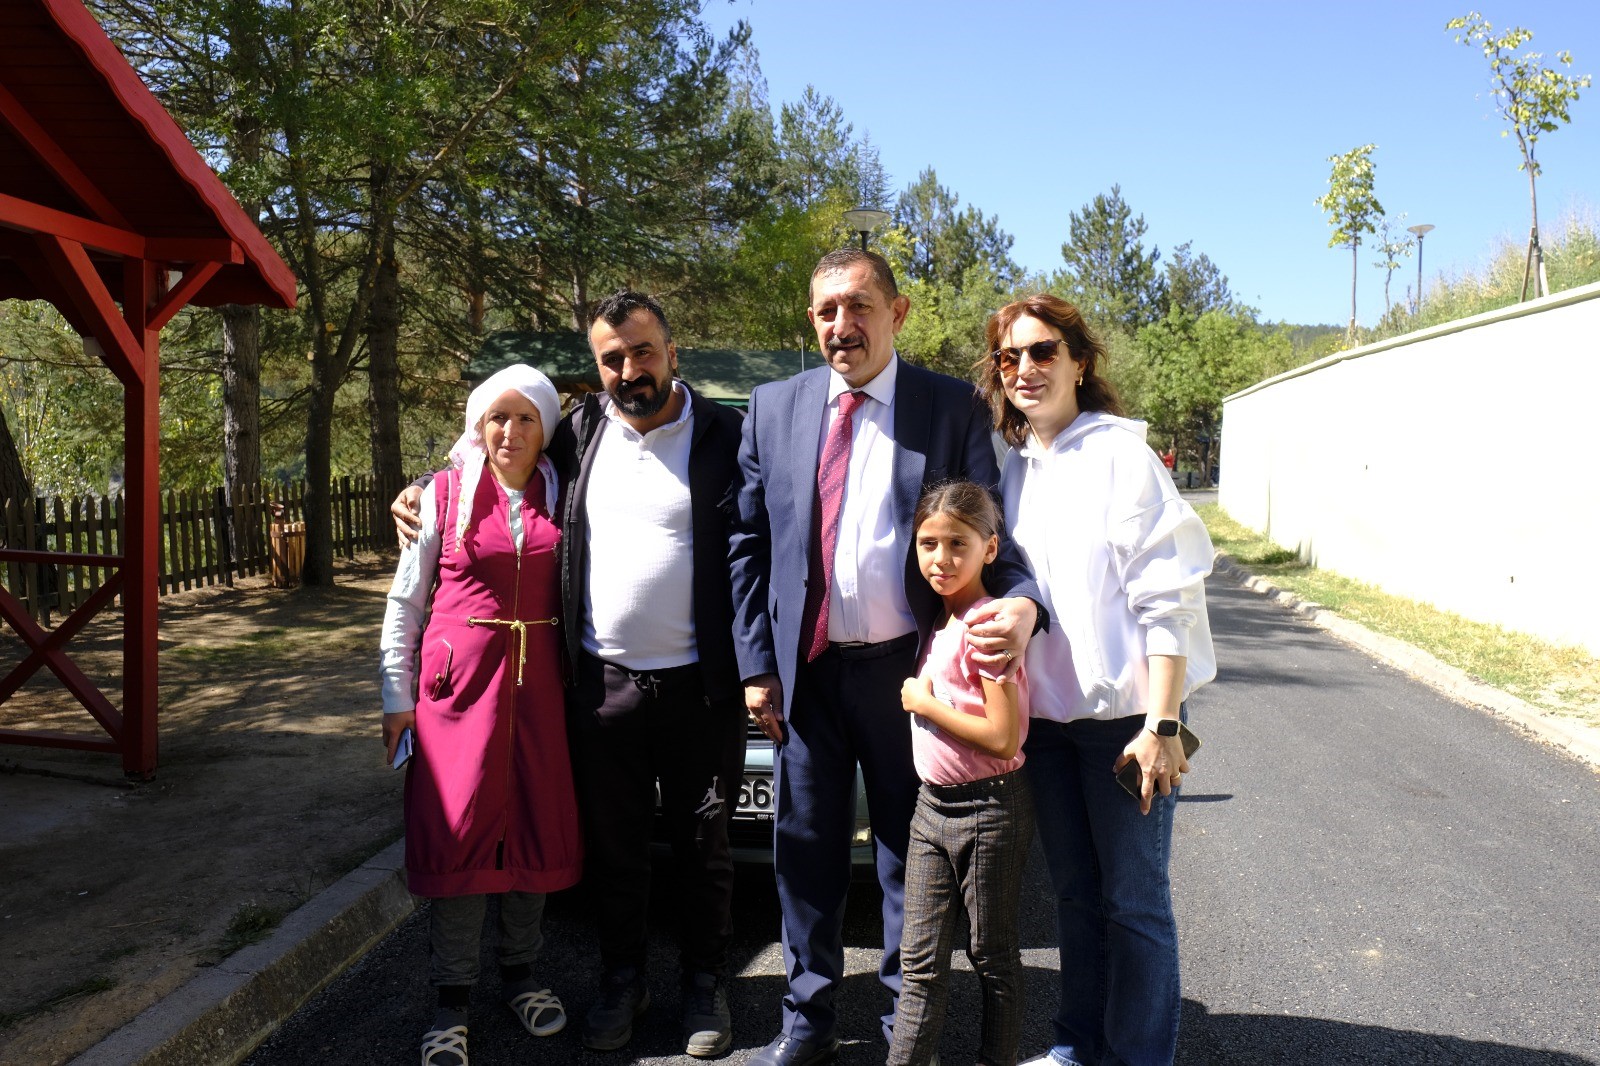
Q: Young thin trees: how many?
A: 3